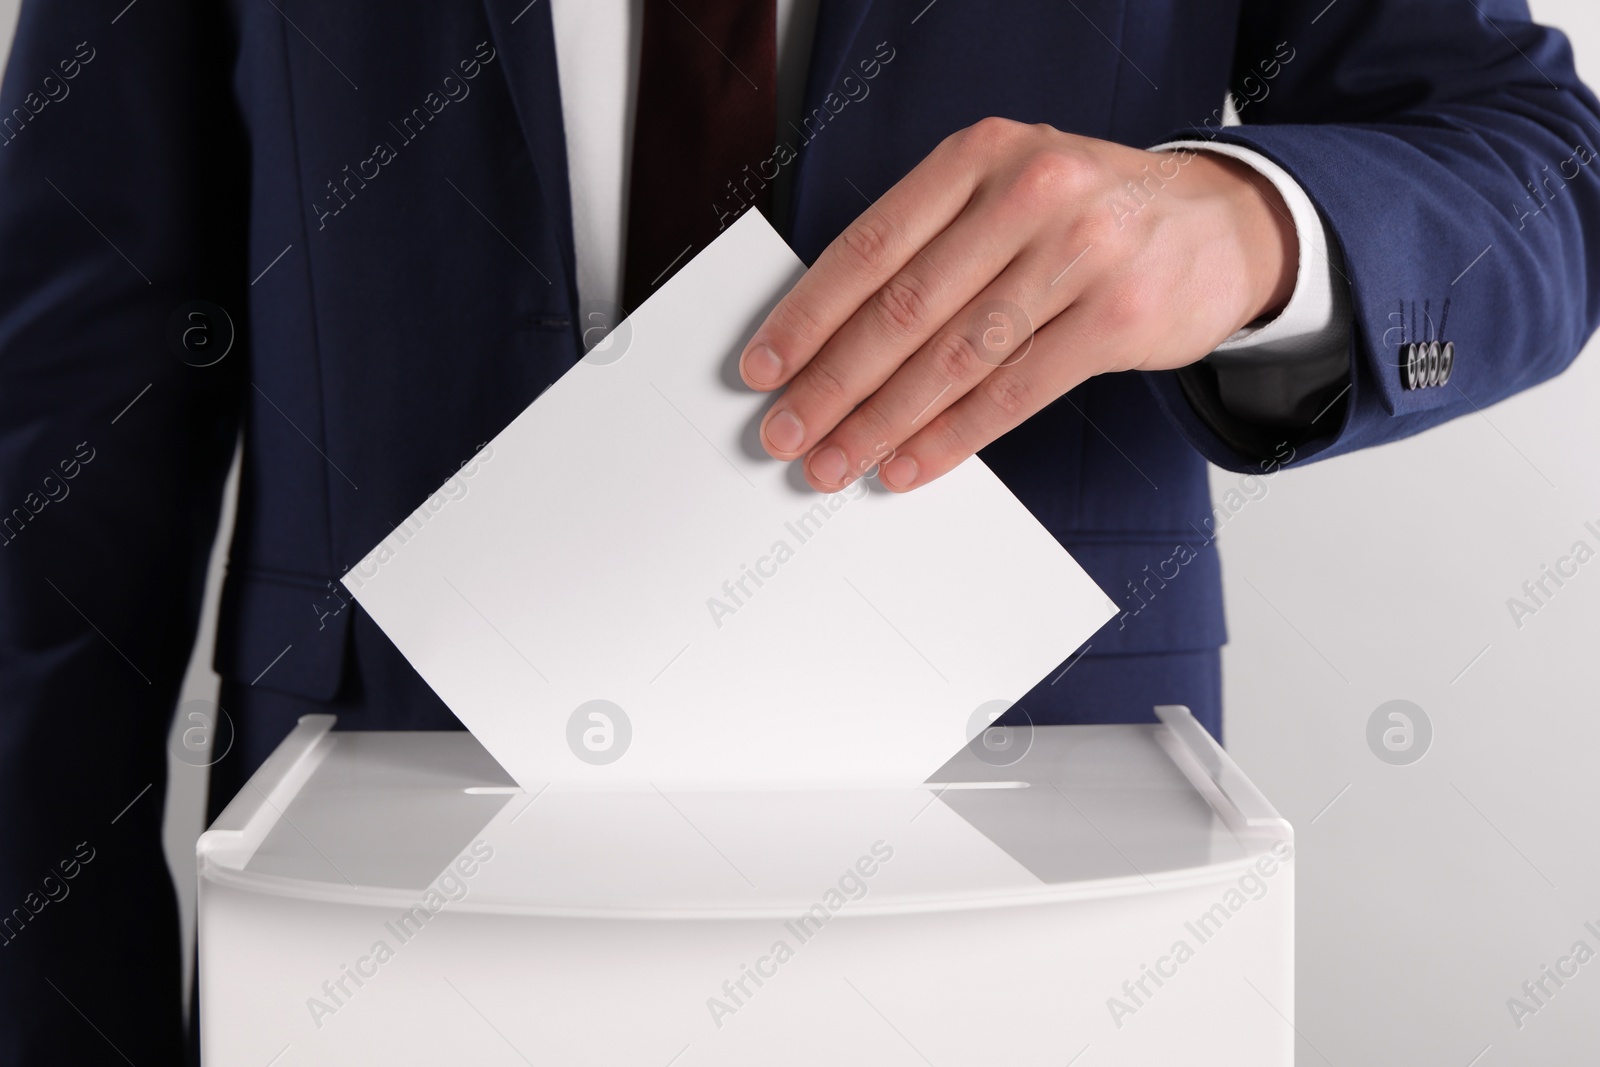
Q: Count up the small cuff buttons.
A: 4